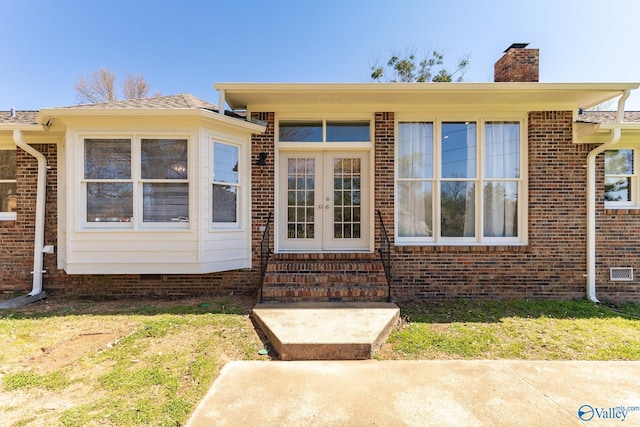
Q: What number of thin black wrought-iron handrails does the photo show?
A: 2